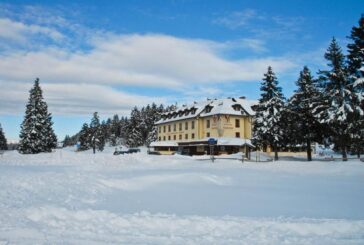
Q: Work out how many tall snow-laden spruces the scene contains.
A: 5